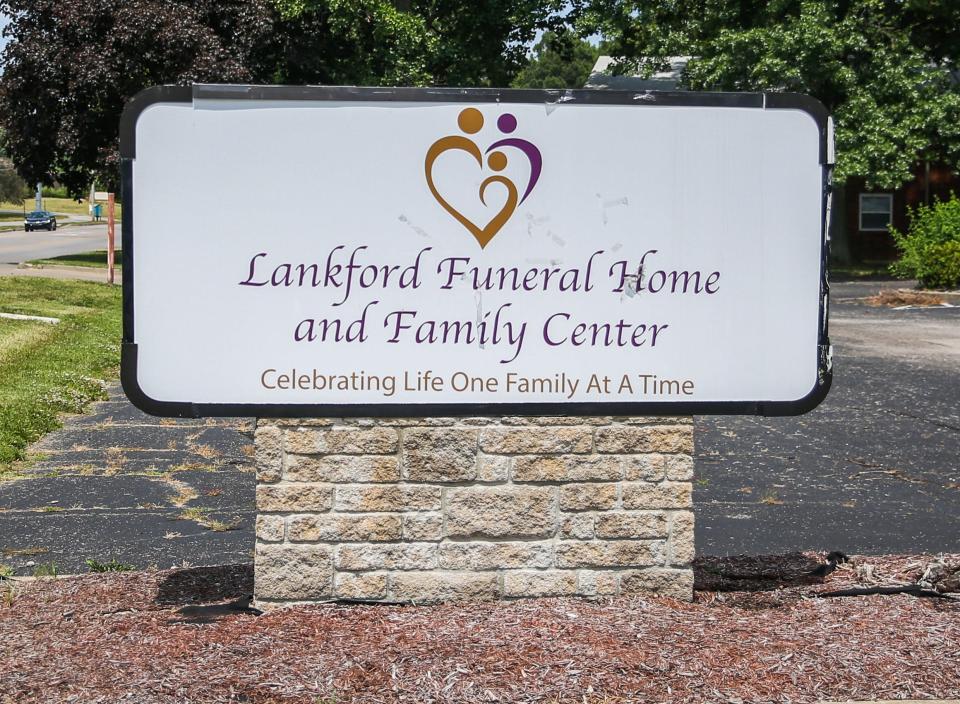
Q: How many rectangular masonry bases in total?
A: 1